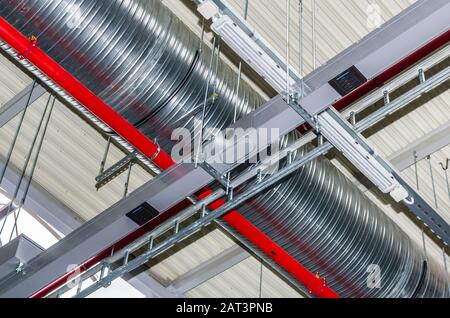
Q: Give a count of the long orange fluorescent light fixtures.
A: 0